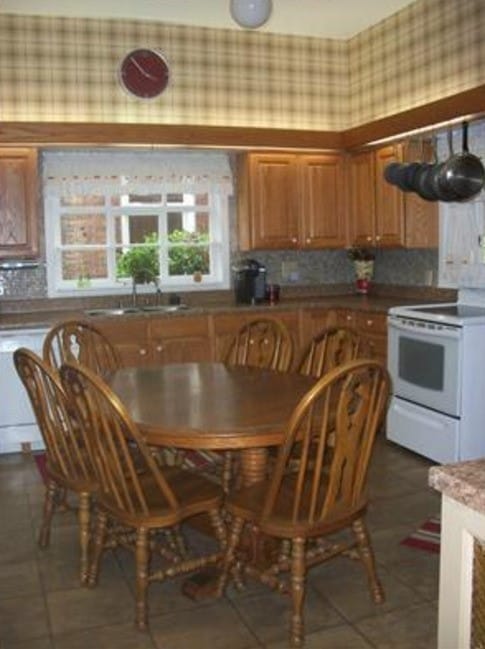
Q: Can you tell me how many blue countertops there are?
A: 0